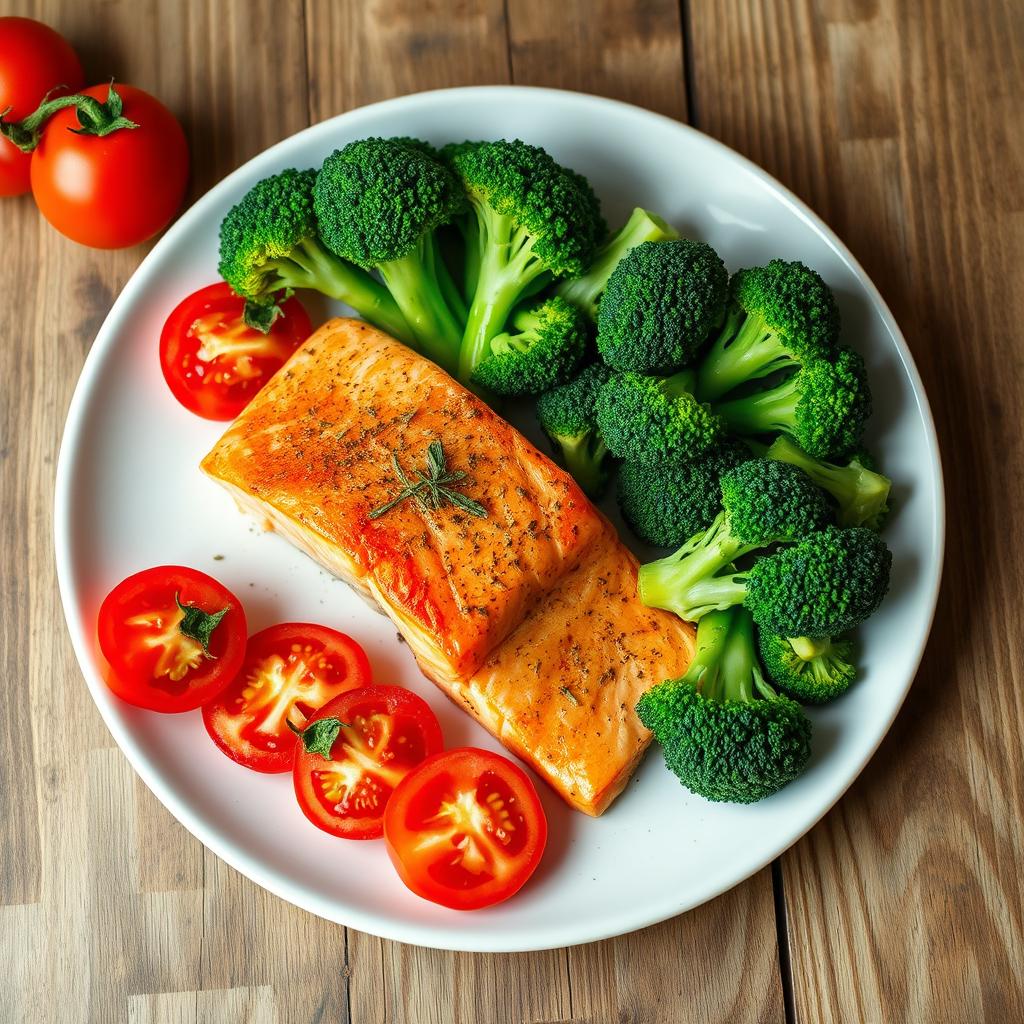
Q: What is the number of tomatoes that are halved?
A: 5